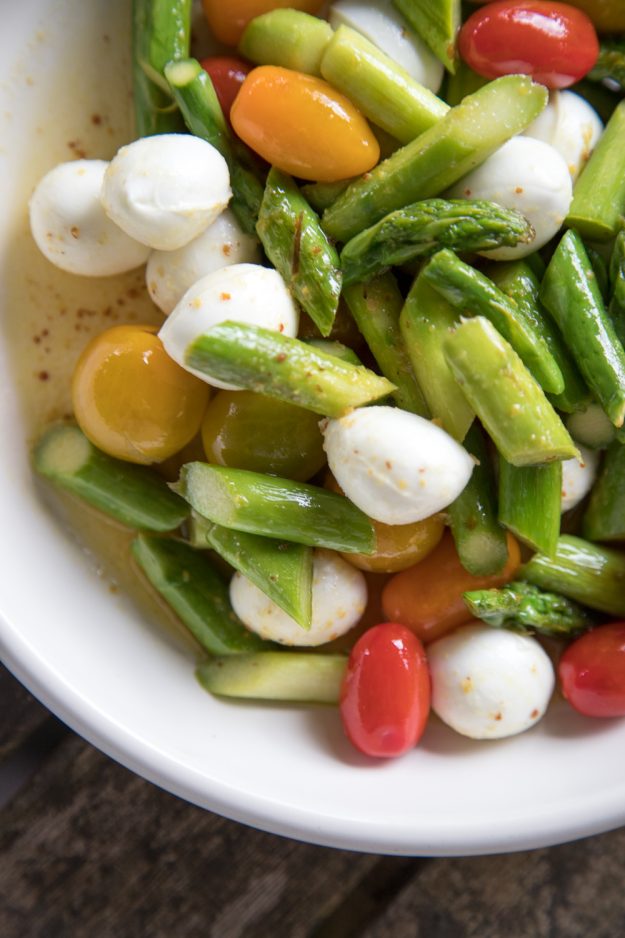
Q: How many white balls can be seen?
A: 11